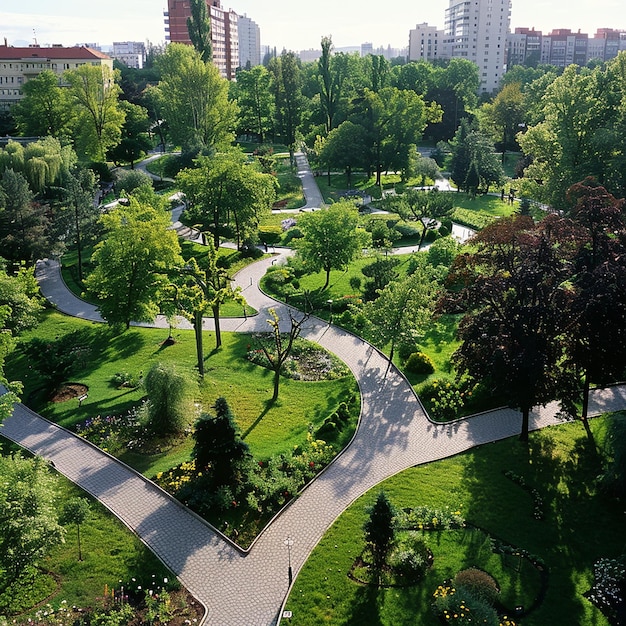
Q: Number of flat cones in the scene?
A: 0